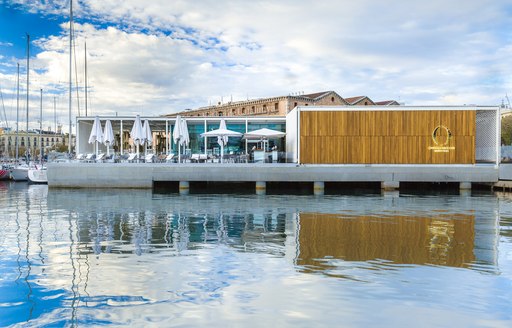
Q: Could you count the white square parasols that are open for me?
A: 2